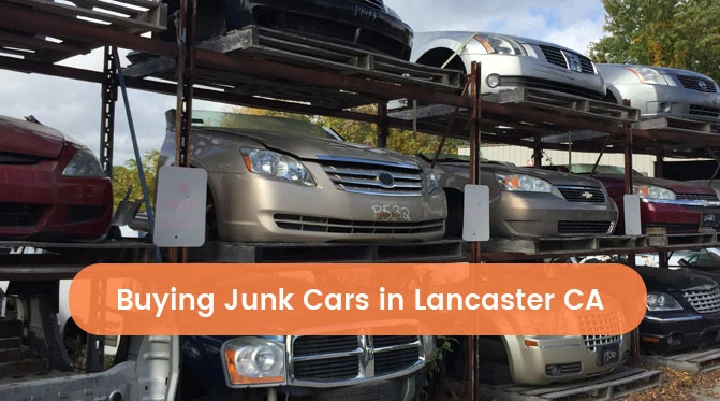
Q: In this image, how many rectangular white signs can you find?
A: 3